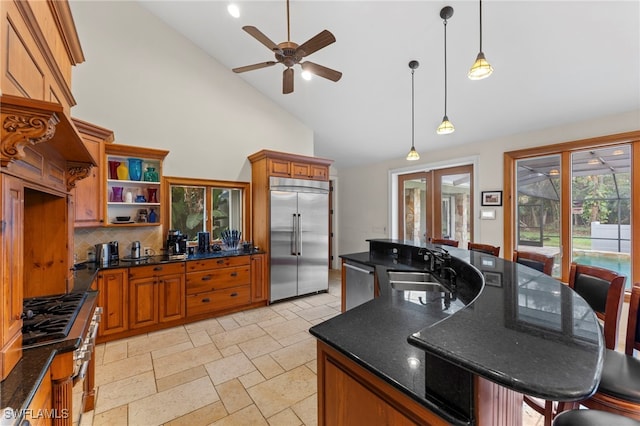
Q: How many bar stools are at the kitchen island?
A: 6